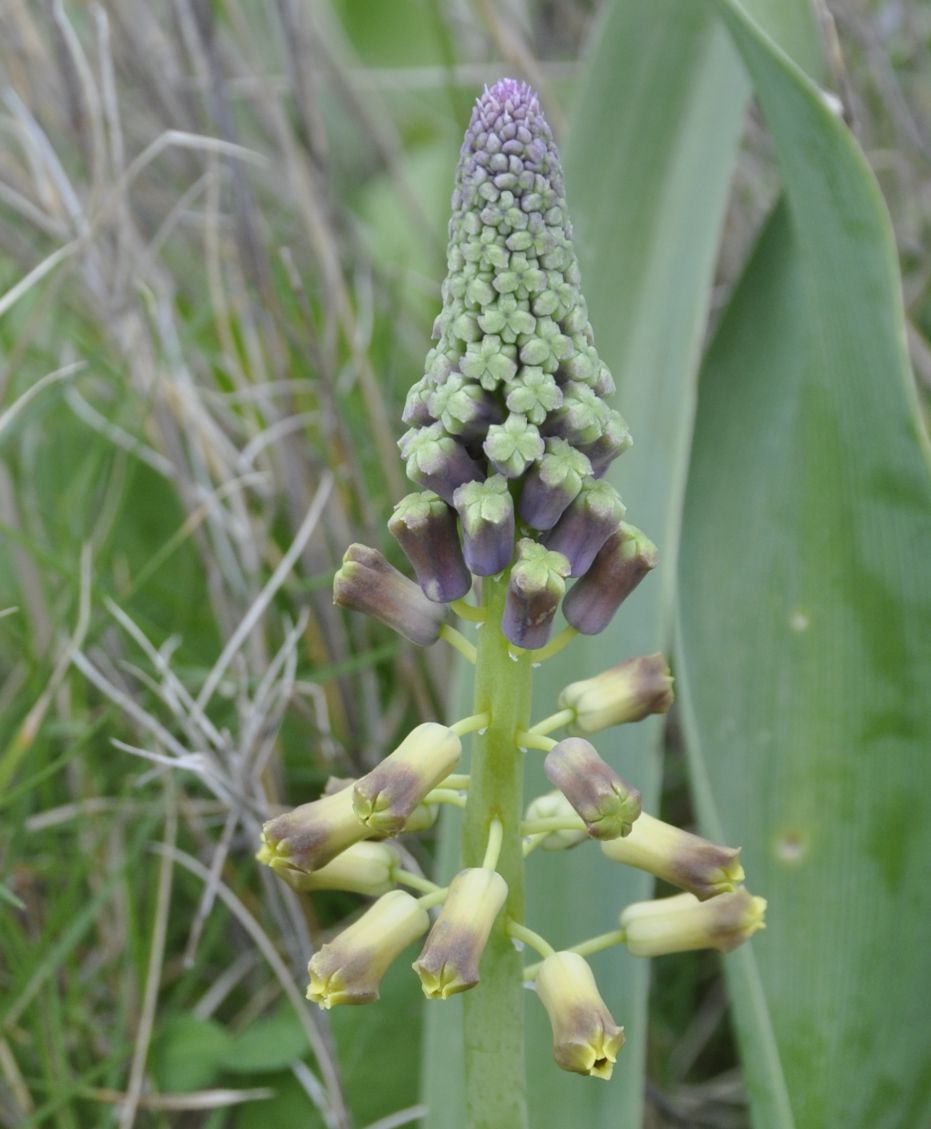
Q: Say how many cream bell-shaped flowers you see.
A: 12